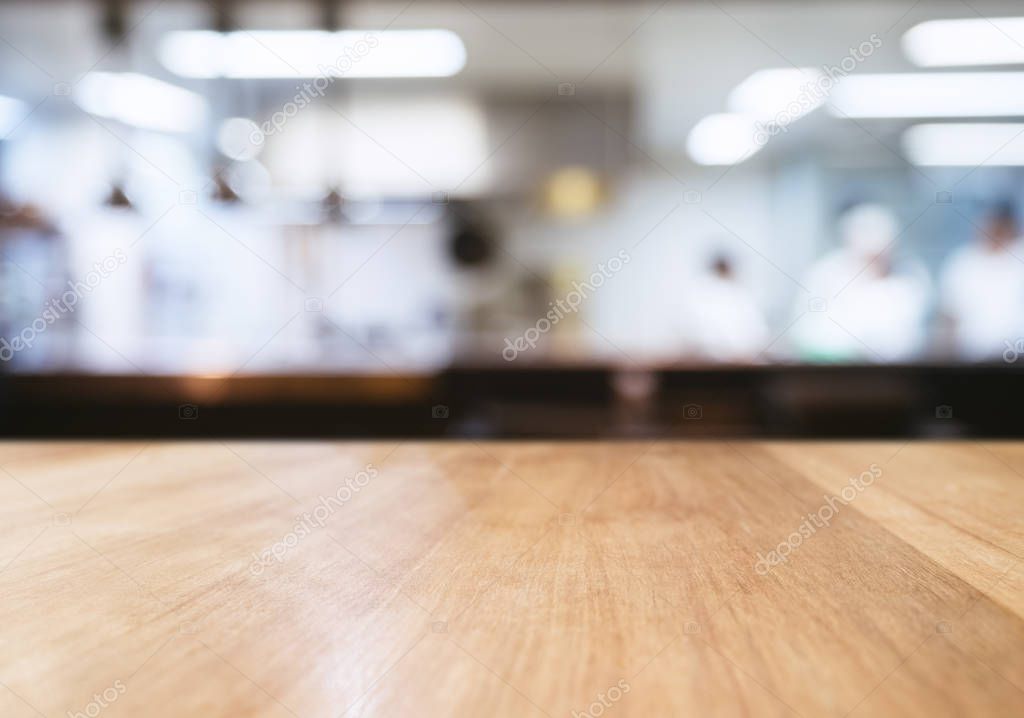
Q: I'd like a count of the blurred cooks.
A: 3